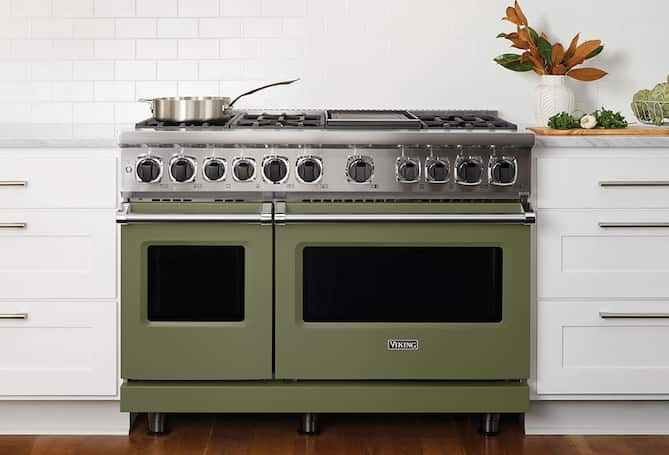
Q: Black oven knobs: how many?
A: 11